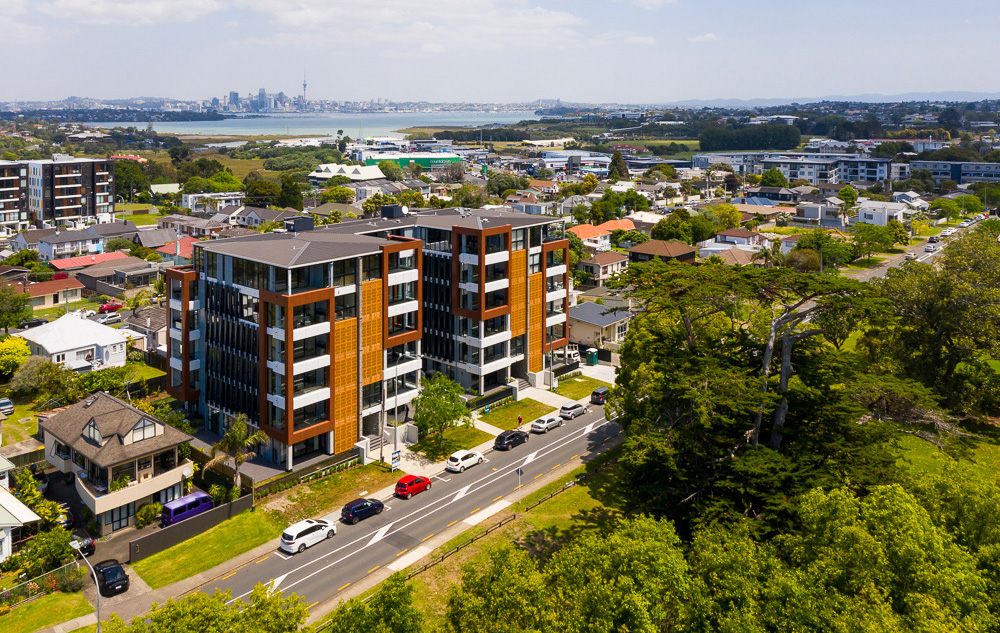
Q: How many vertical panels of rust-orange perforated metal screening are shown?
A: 4